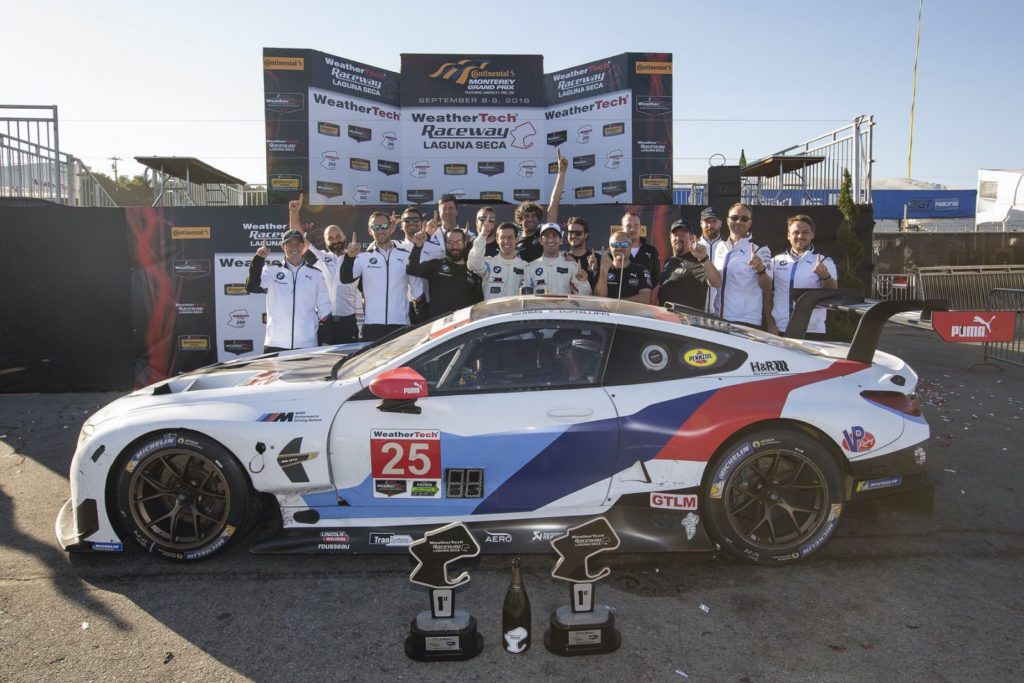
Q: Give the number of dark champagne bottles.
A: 1